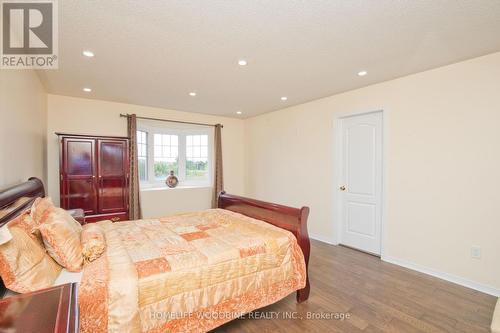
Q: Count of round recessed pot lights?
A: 7